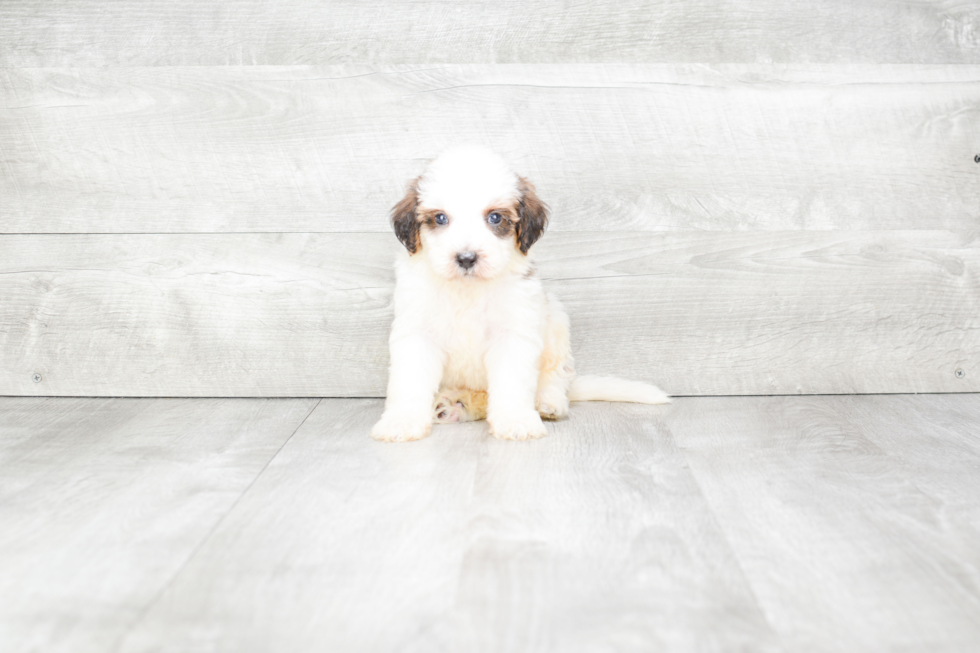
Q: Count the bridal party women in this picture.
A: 0